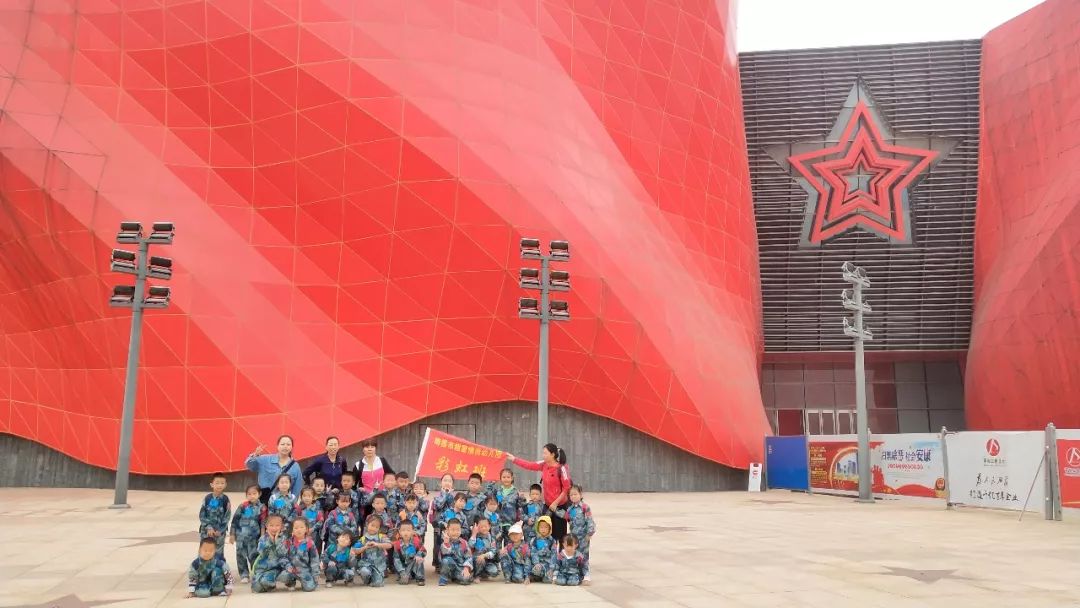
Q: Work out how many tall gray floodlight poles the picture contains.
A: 3